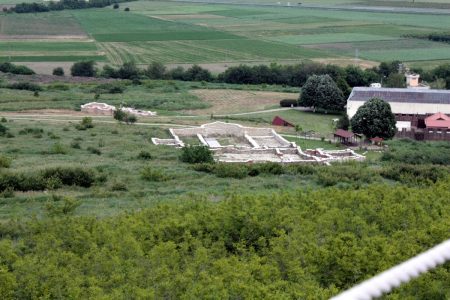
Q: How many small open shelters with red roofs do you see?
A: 2